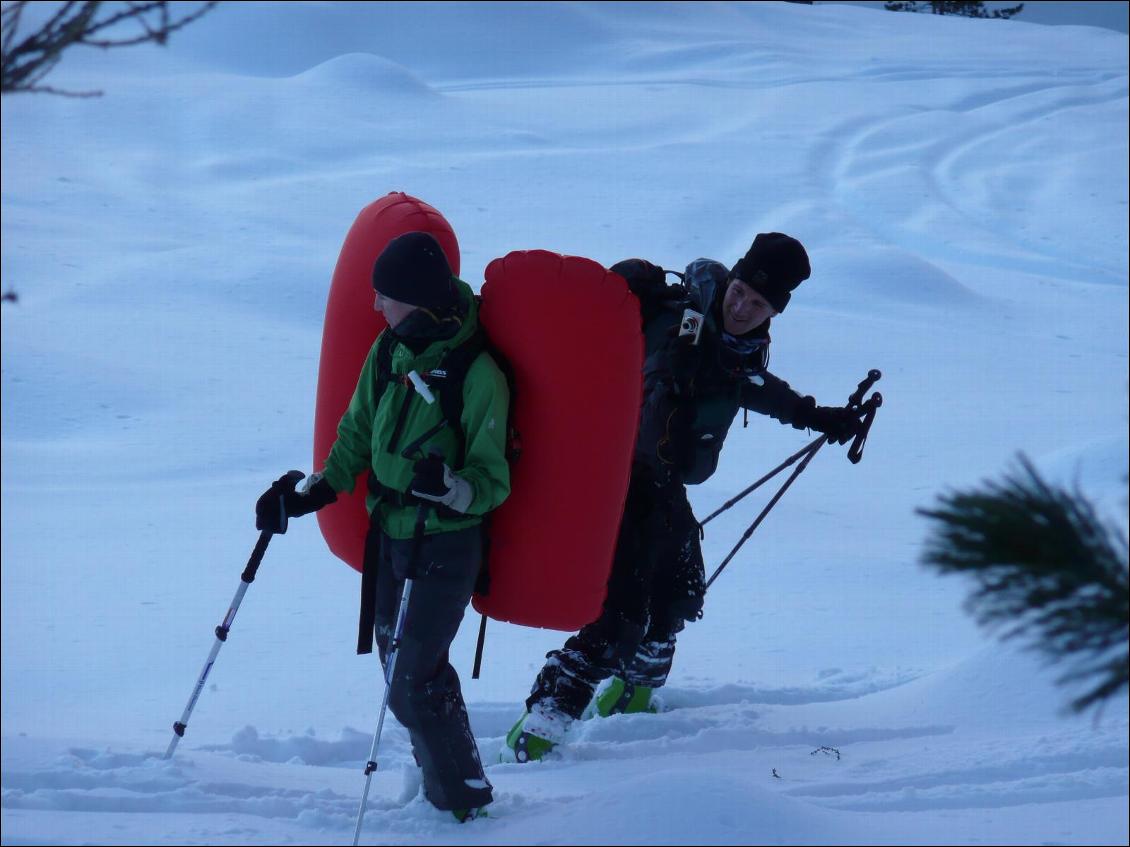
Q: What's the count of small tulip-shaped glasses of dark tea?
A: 0